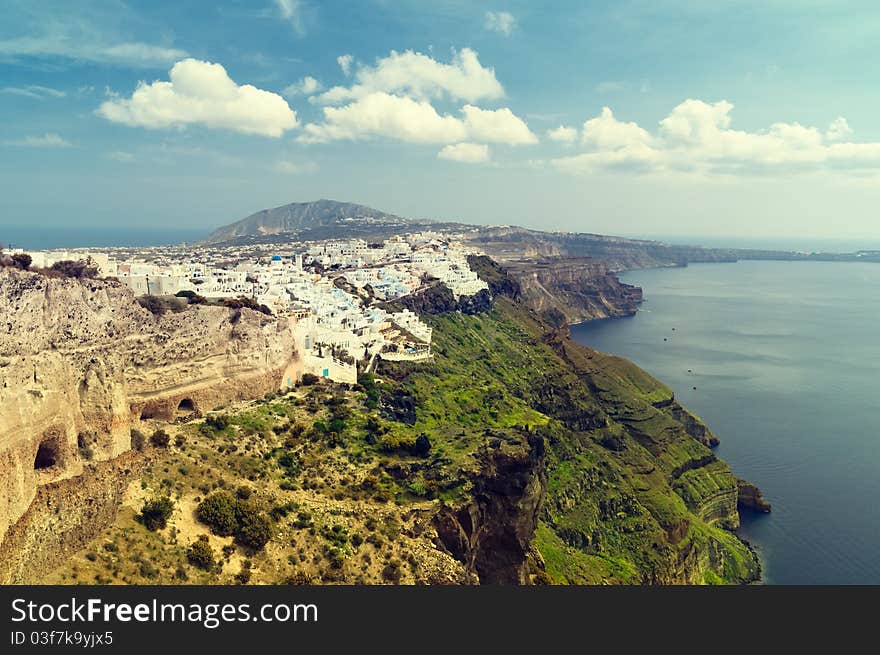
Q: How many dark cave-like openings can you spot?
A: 3